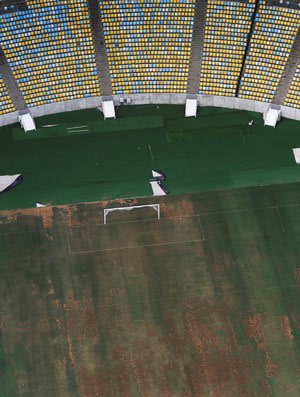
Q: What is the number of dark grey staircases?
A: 4